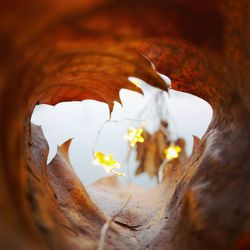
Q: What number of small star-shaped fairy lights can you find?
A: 3